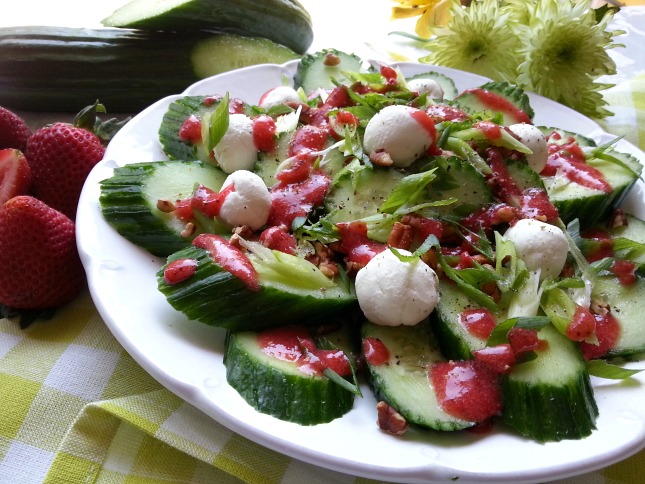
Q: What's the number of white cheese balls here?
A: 8